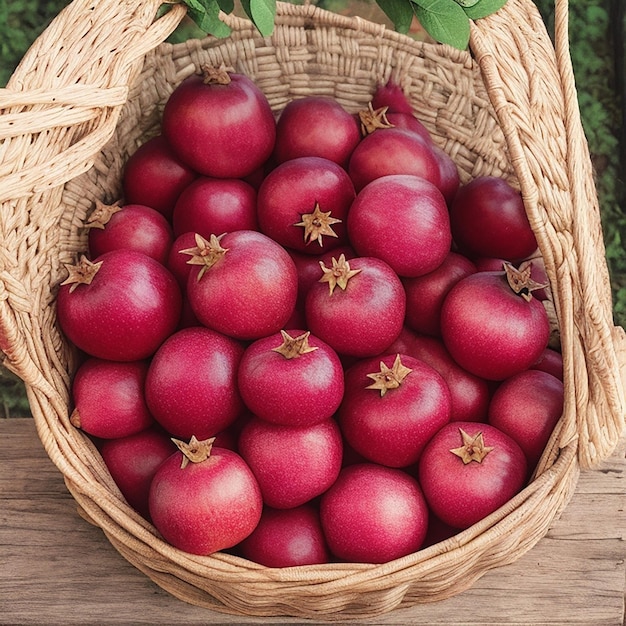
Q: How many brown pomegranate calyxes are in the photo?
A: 12